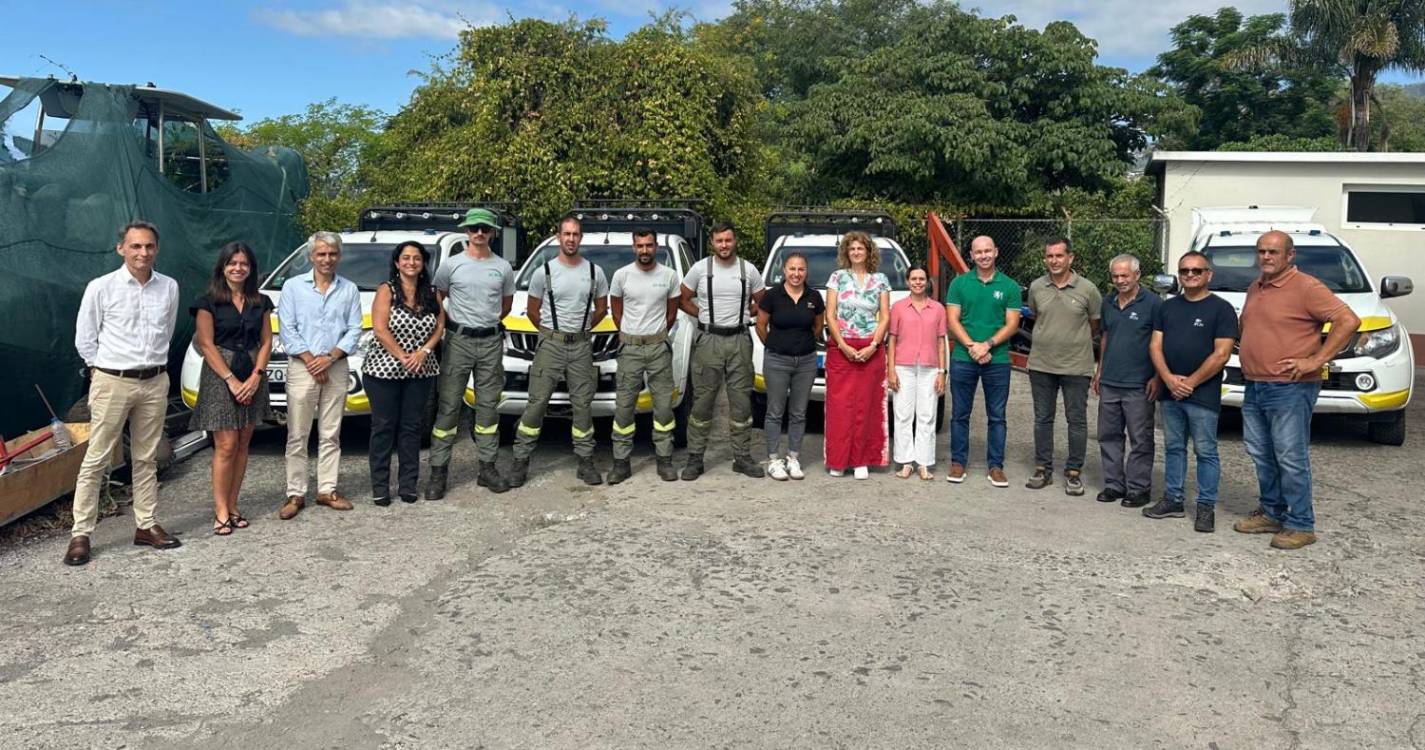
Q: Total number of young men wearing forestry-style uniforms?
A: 4